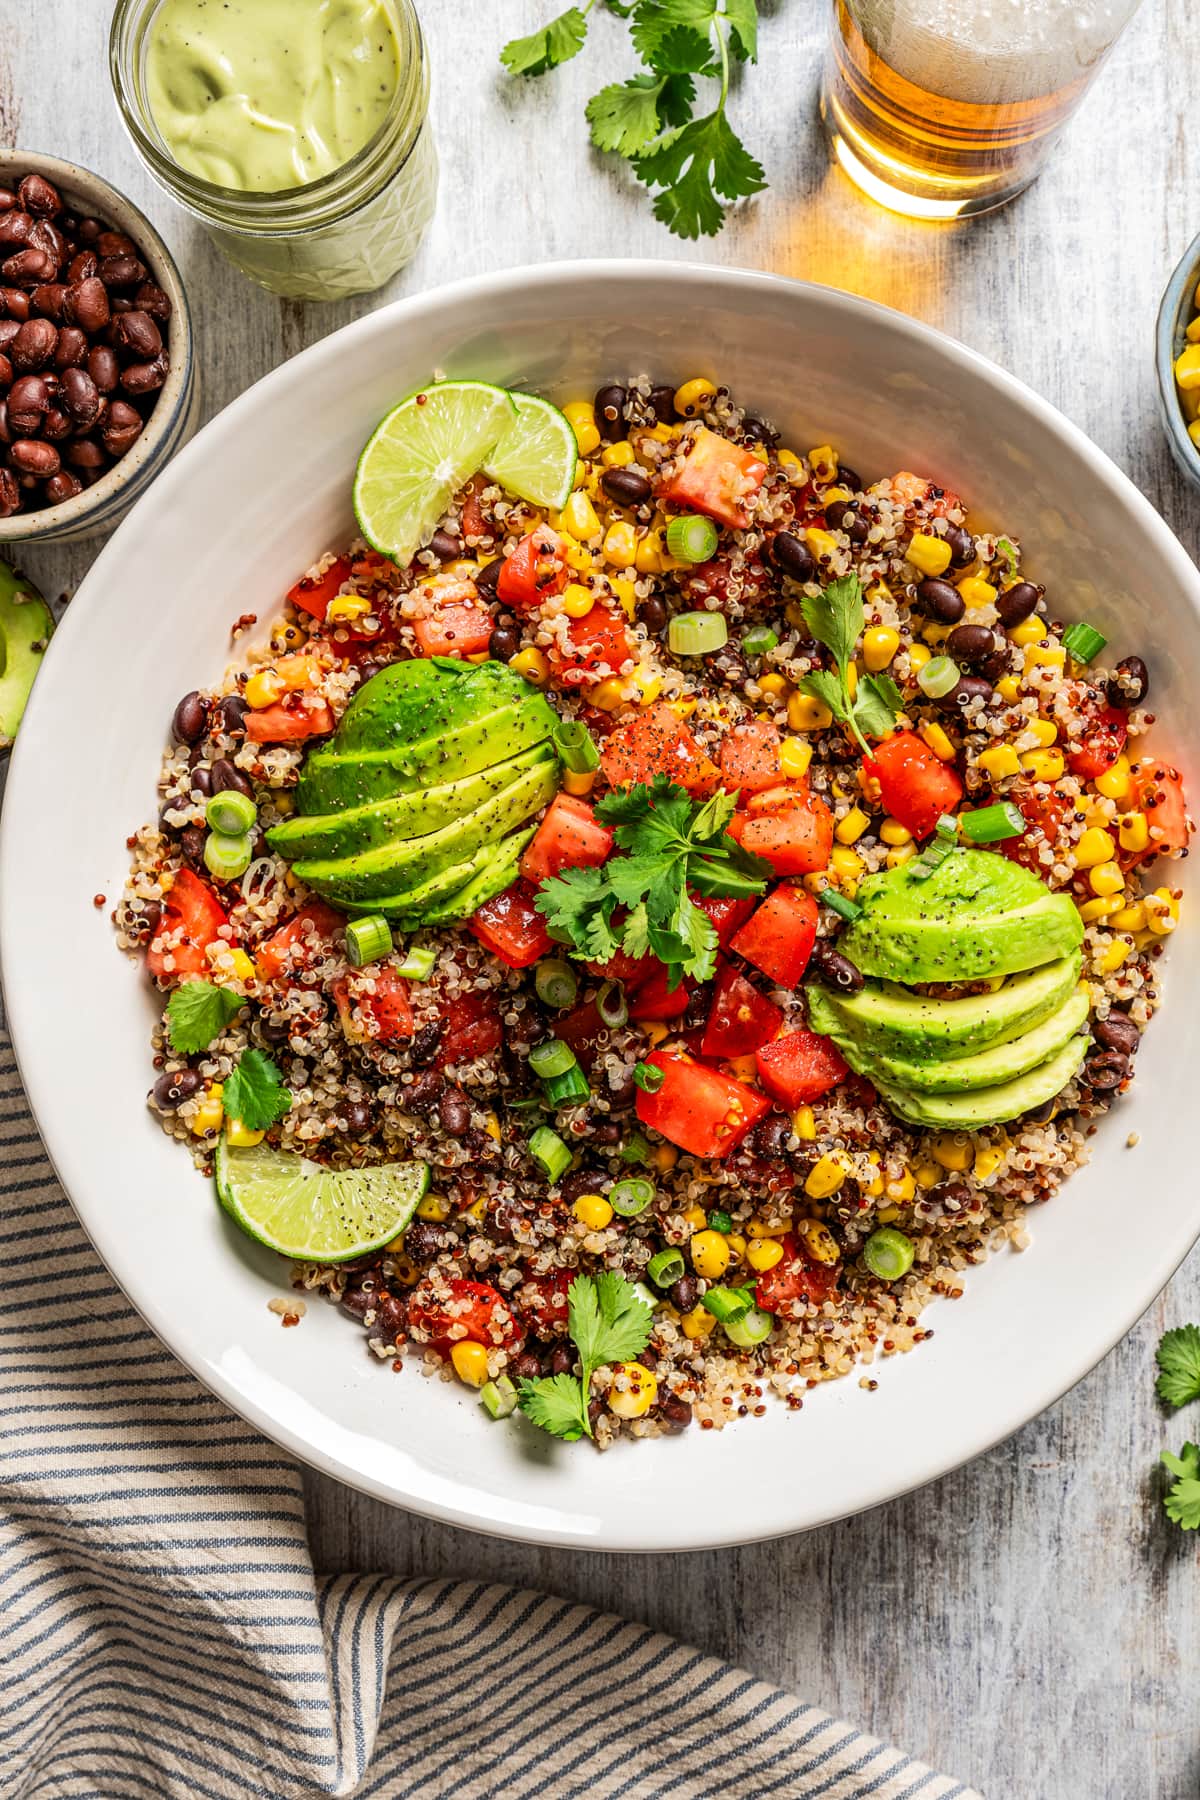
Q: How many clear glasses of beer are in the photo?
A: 1